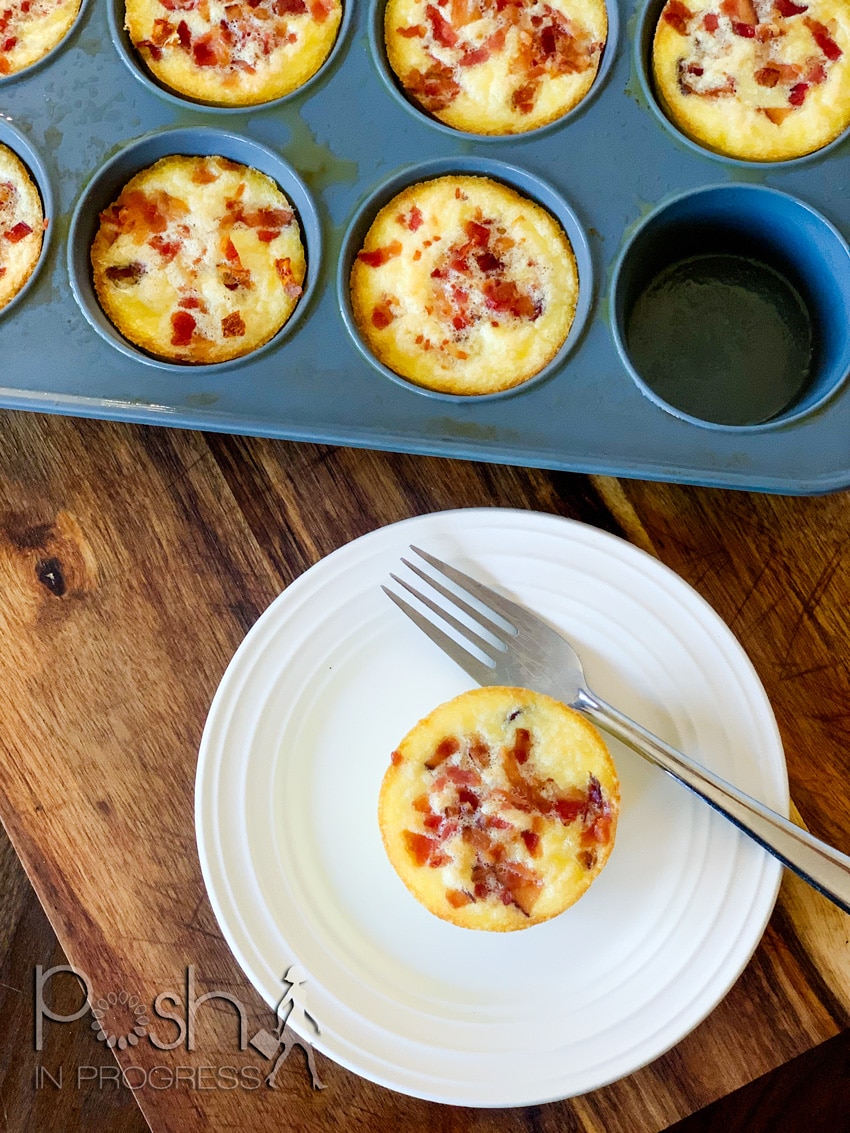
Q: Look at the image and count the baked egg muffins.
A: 8